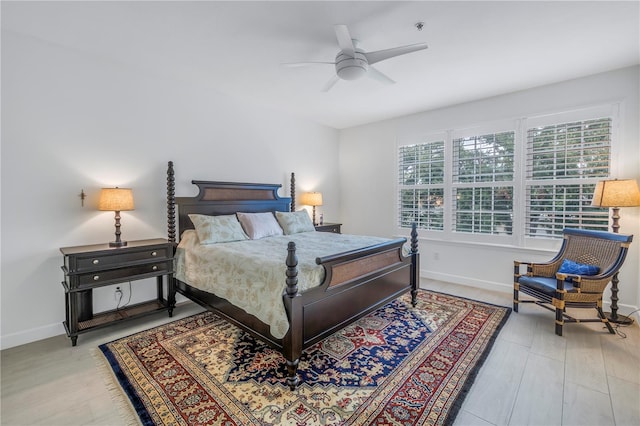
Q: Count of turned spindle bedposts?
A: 4